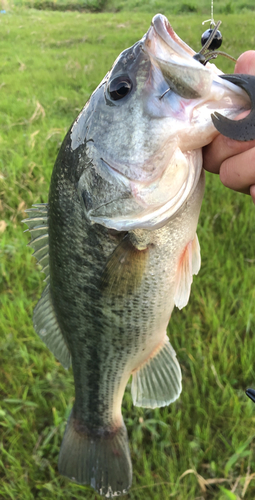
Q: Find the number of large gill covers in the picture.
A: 1